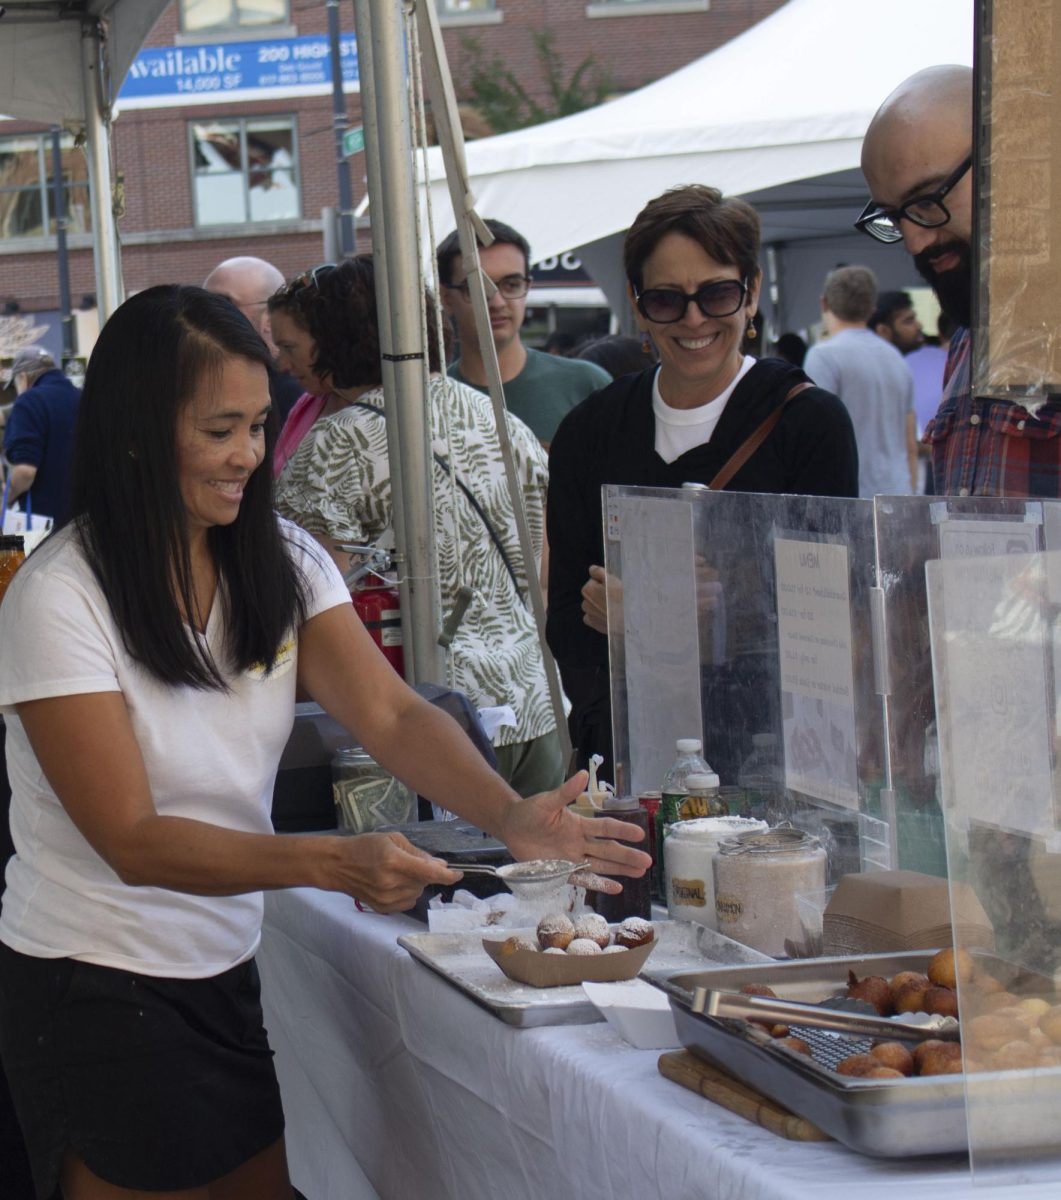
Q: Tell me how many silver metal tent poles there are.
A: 3